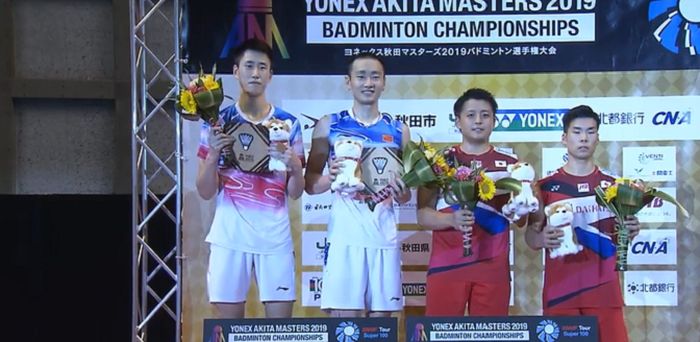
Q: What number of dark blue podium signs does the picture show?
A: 2